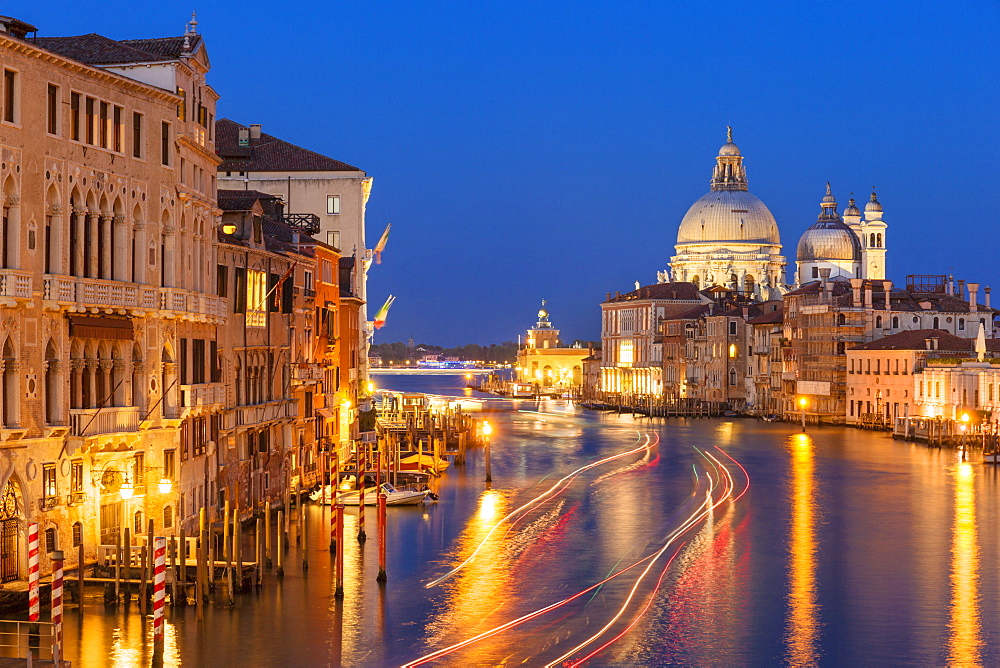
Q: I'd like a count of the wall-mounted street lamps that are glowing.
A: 2